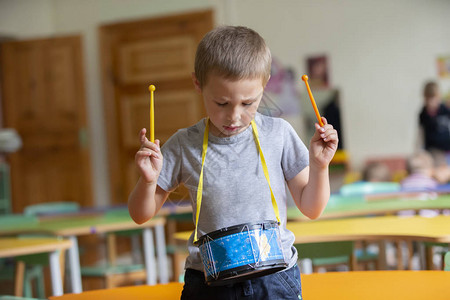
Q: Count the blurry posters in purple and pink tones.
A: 2